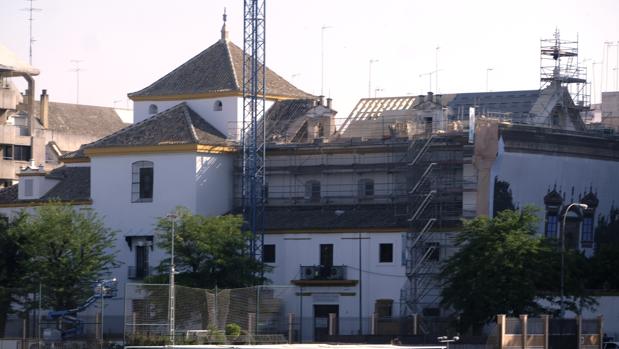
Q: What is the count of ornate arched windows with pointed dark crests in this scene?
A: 2